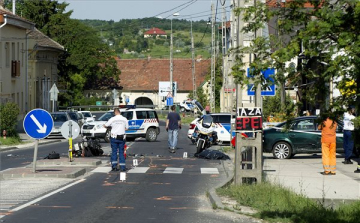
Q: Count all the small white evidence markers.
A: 3